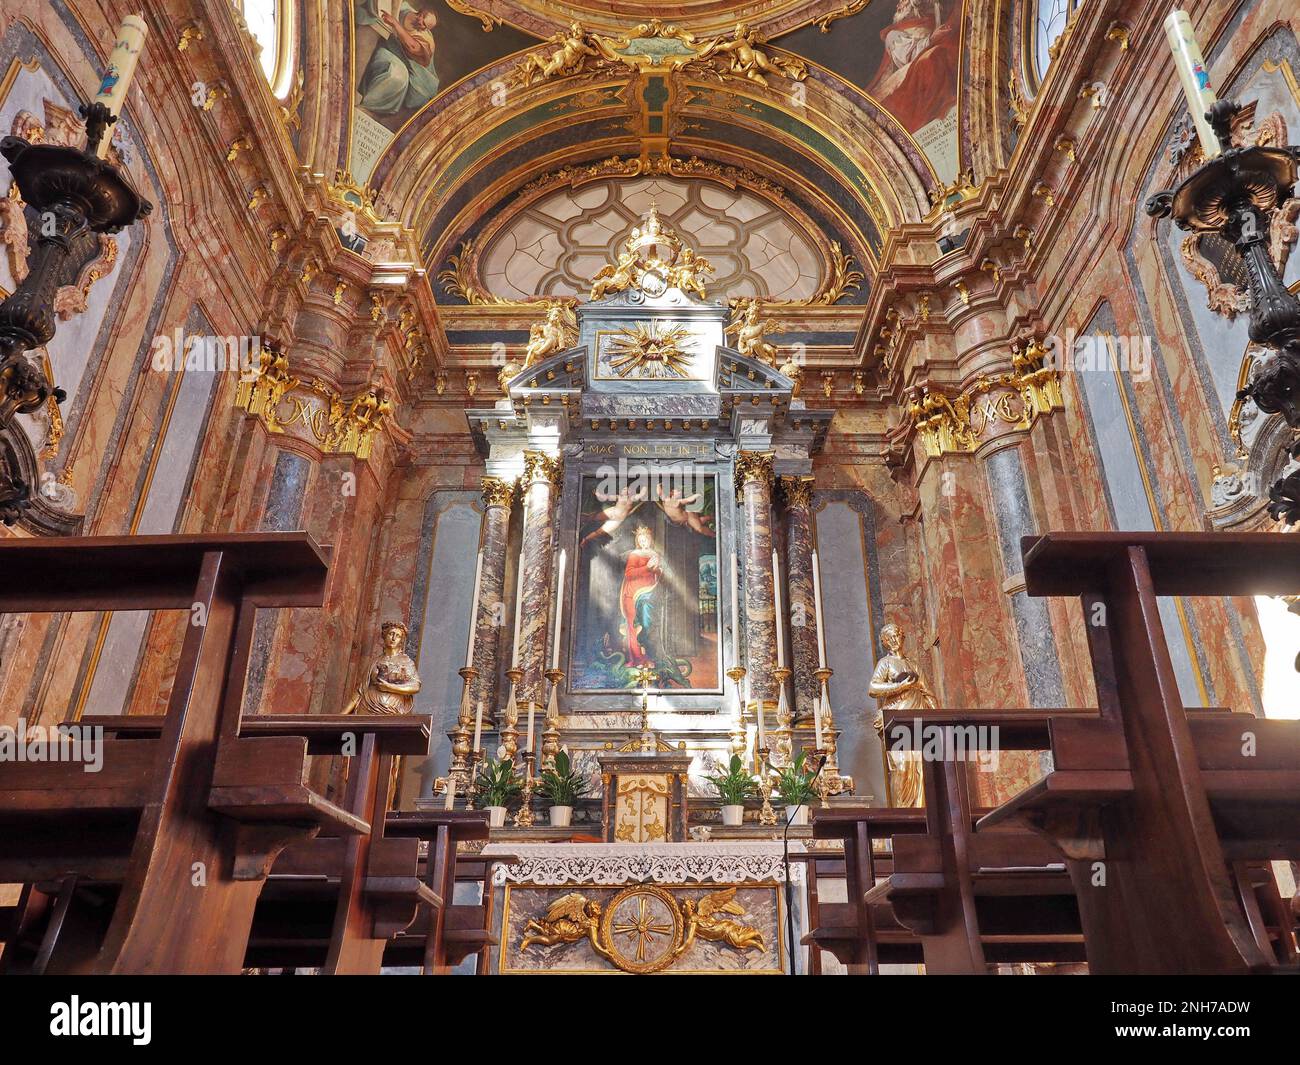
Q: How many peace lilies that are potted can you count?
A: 4